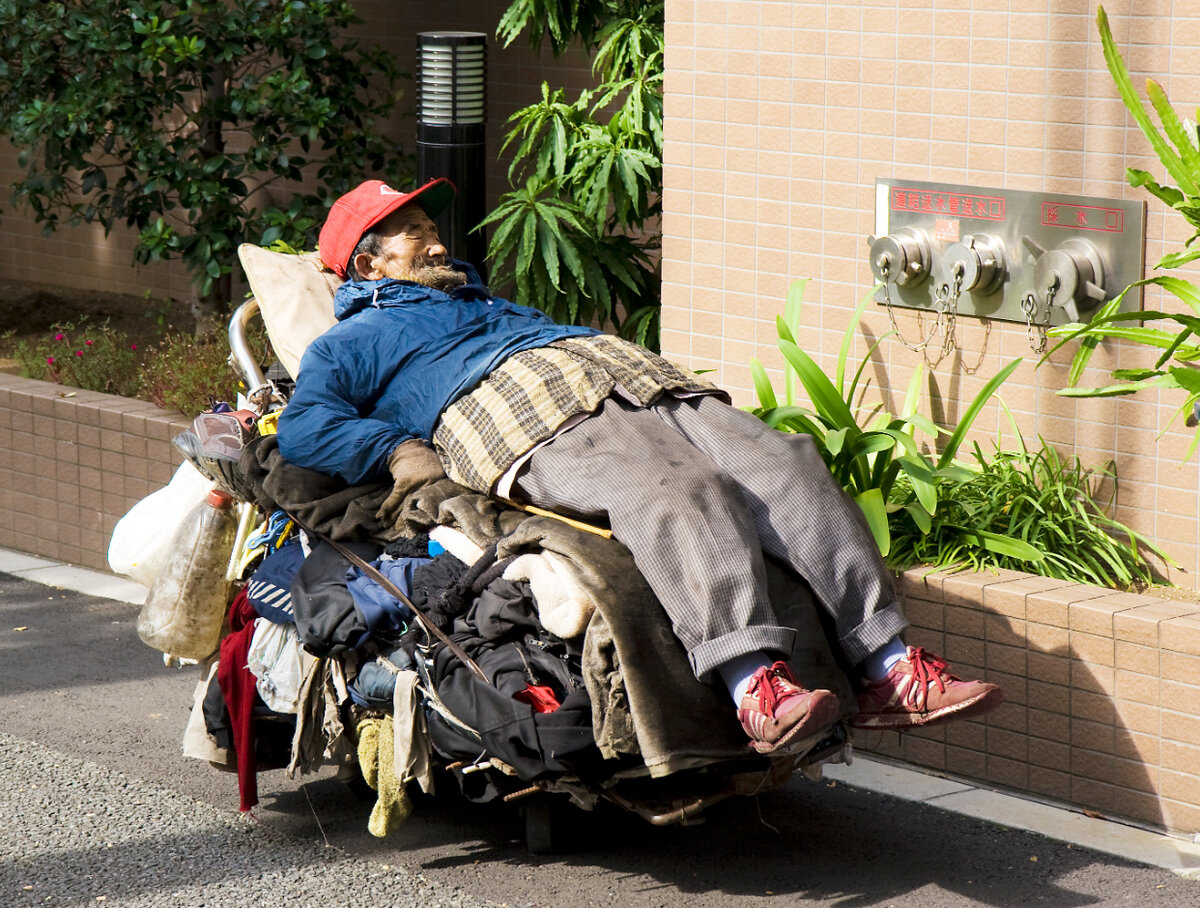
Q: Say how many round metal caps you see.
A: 3